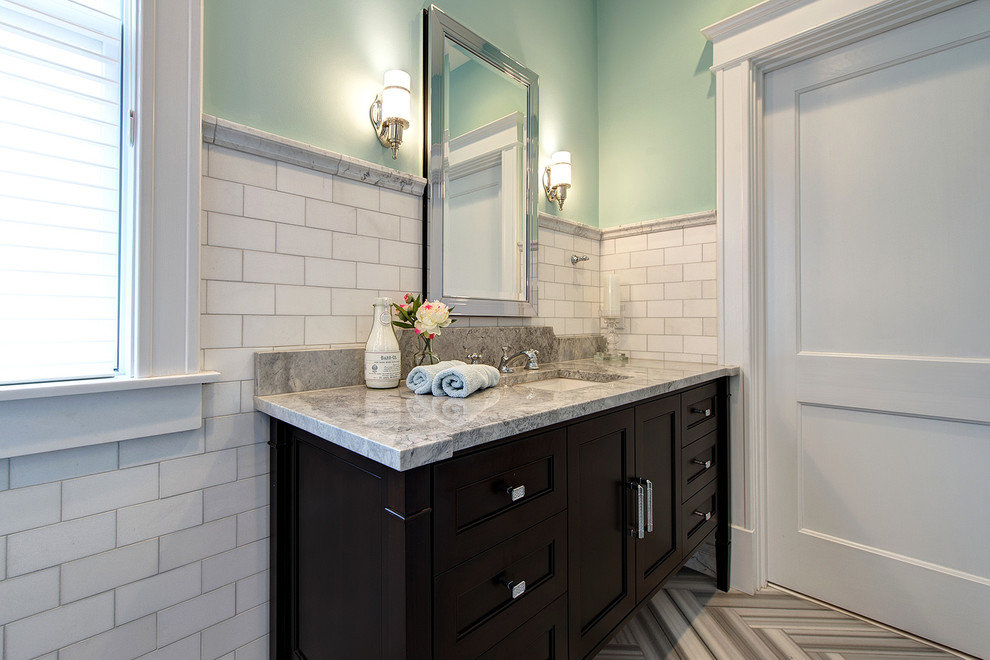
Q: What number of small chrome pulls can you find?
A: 5